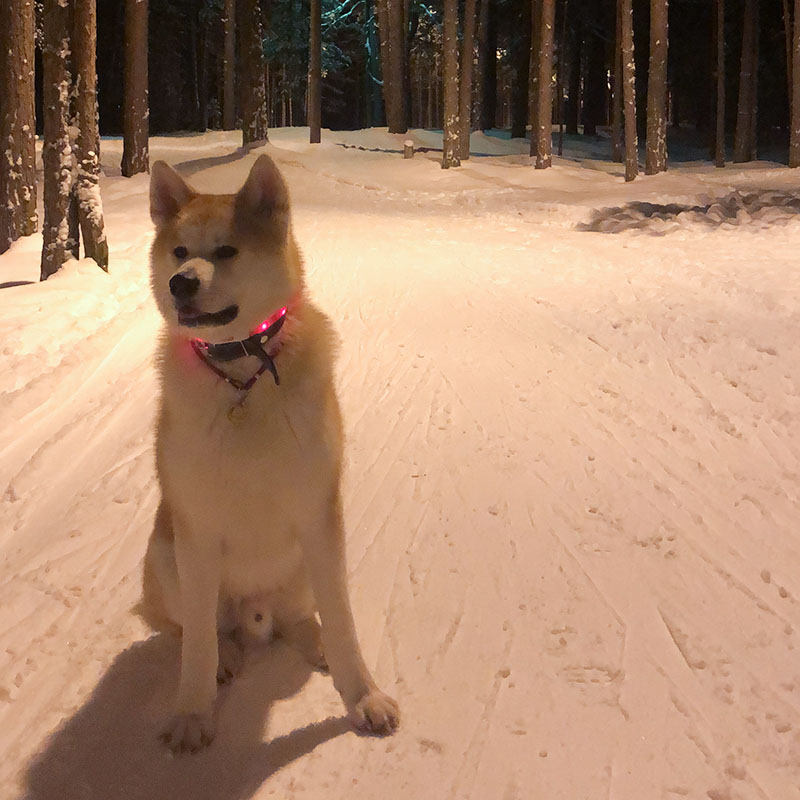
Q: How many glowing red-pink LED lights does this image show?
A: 2